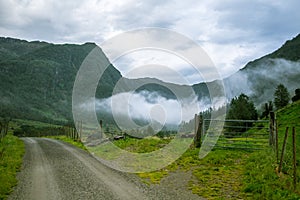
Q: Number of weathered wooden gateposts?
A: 2